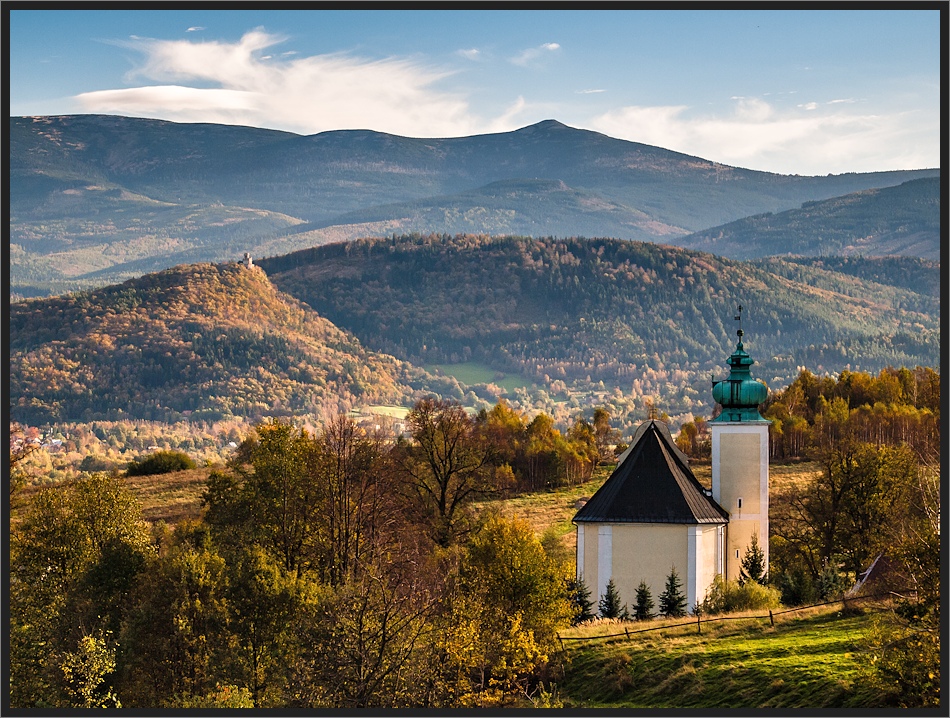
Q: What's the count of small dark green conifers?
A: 5